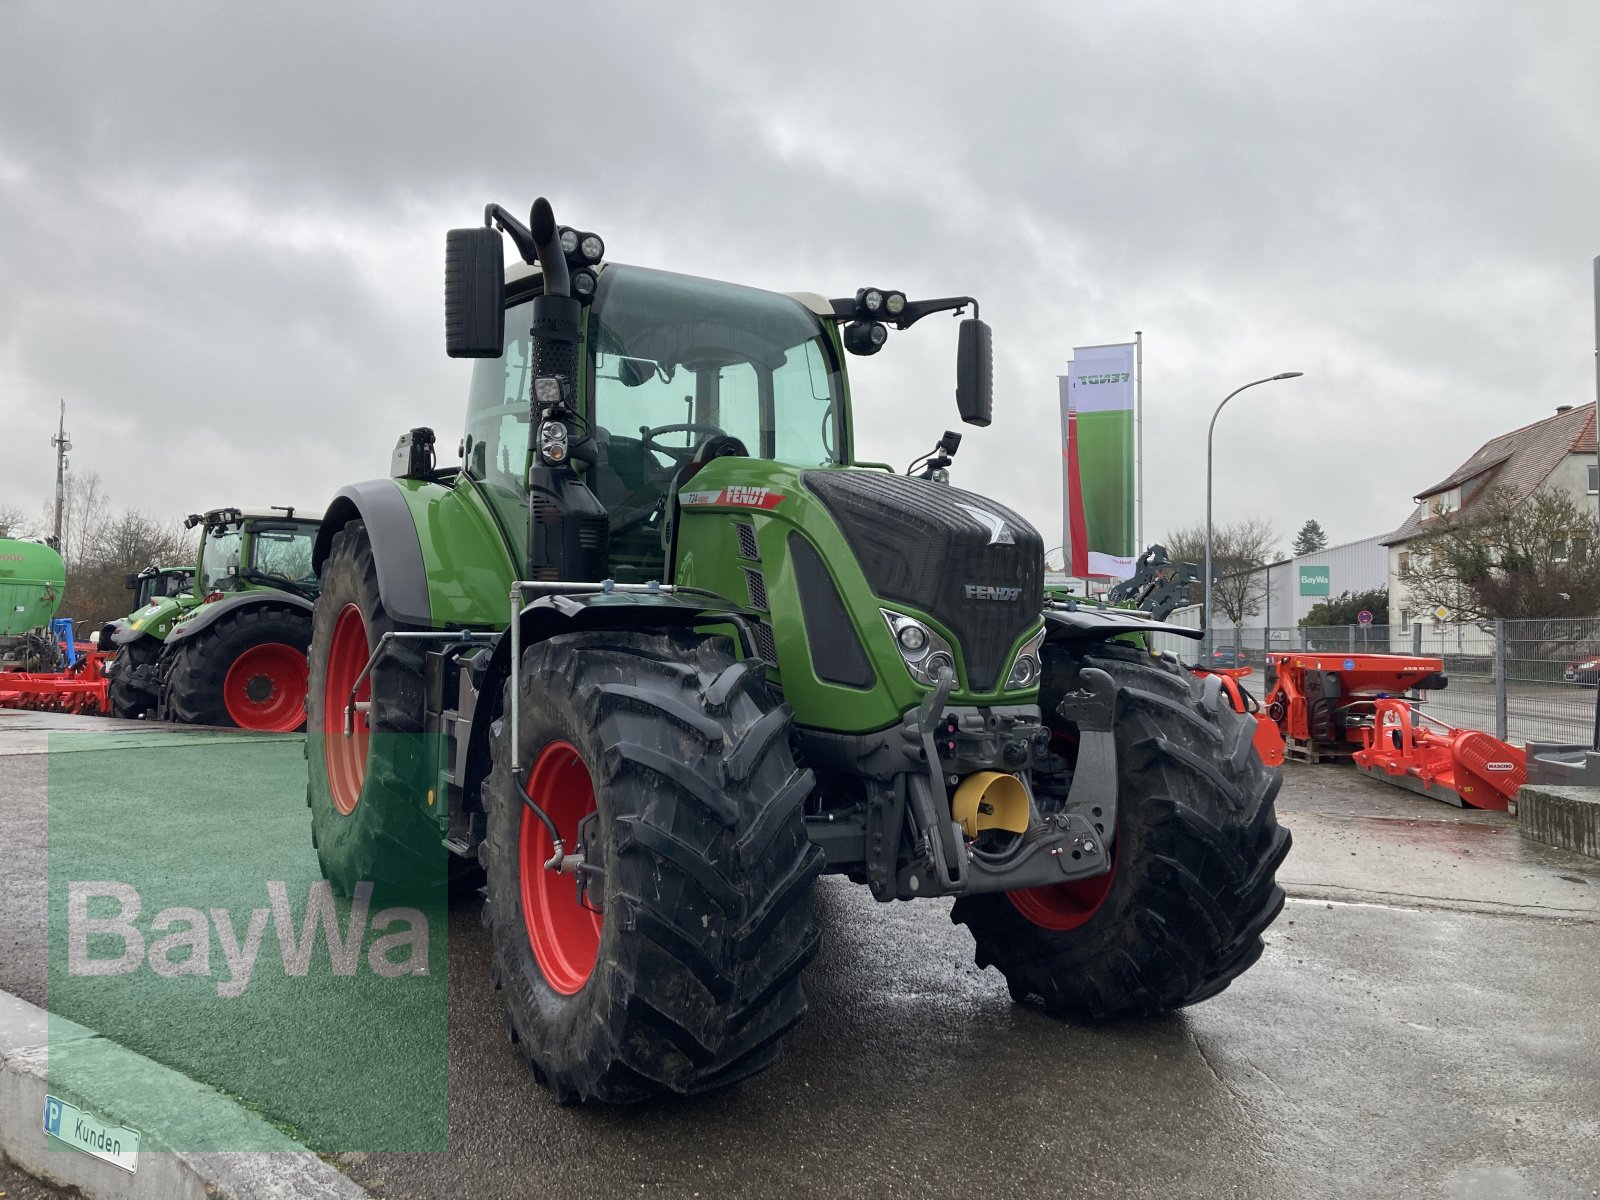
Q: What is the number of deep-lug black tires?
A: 5